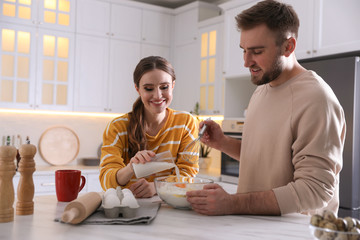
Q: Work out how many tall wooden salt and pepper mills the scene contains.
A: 2